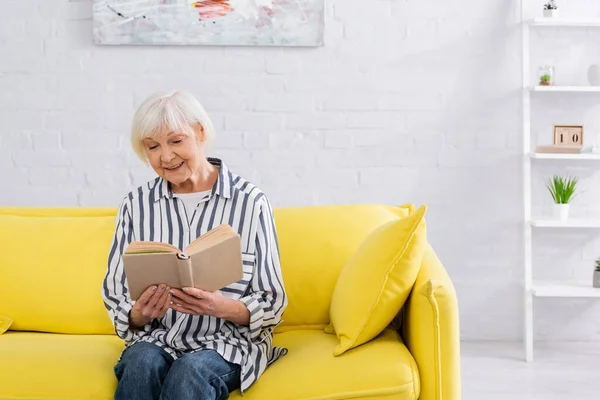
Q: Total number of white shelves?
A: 5